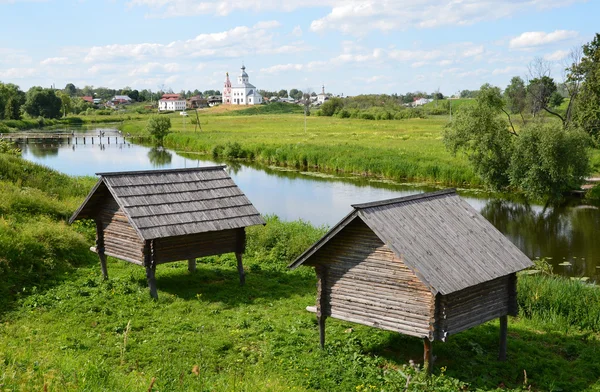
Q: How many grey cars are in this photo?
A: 0